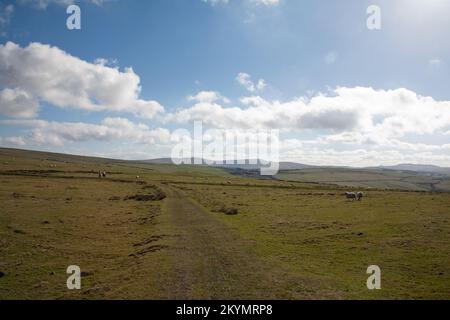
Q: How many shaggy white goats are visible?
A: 0